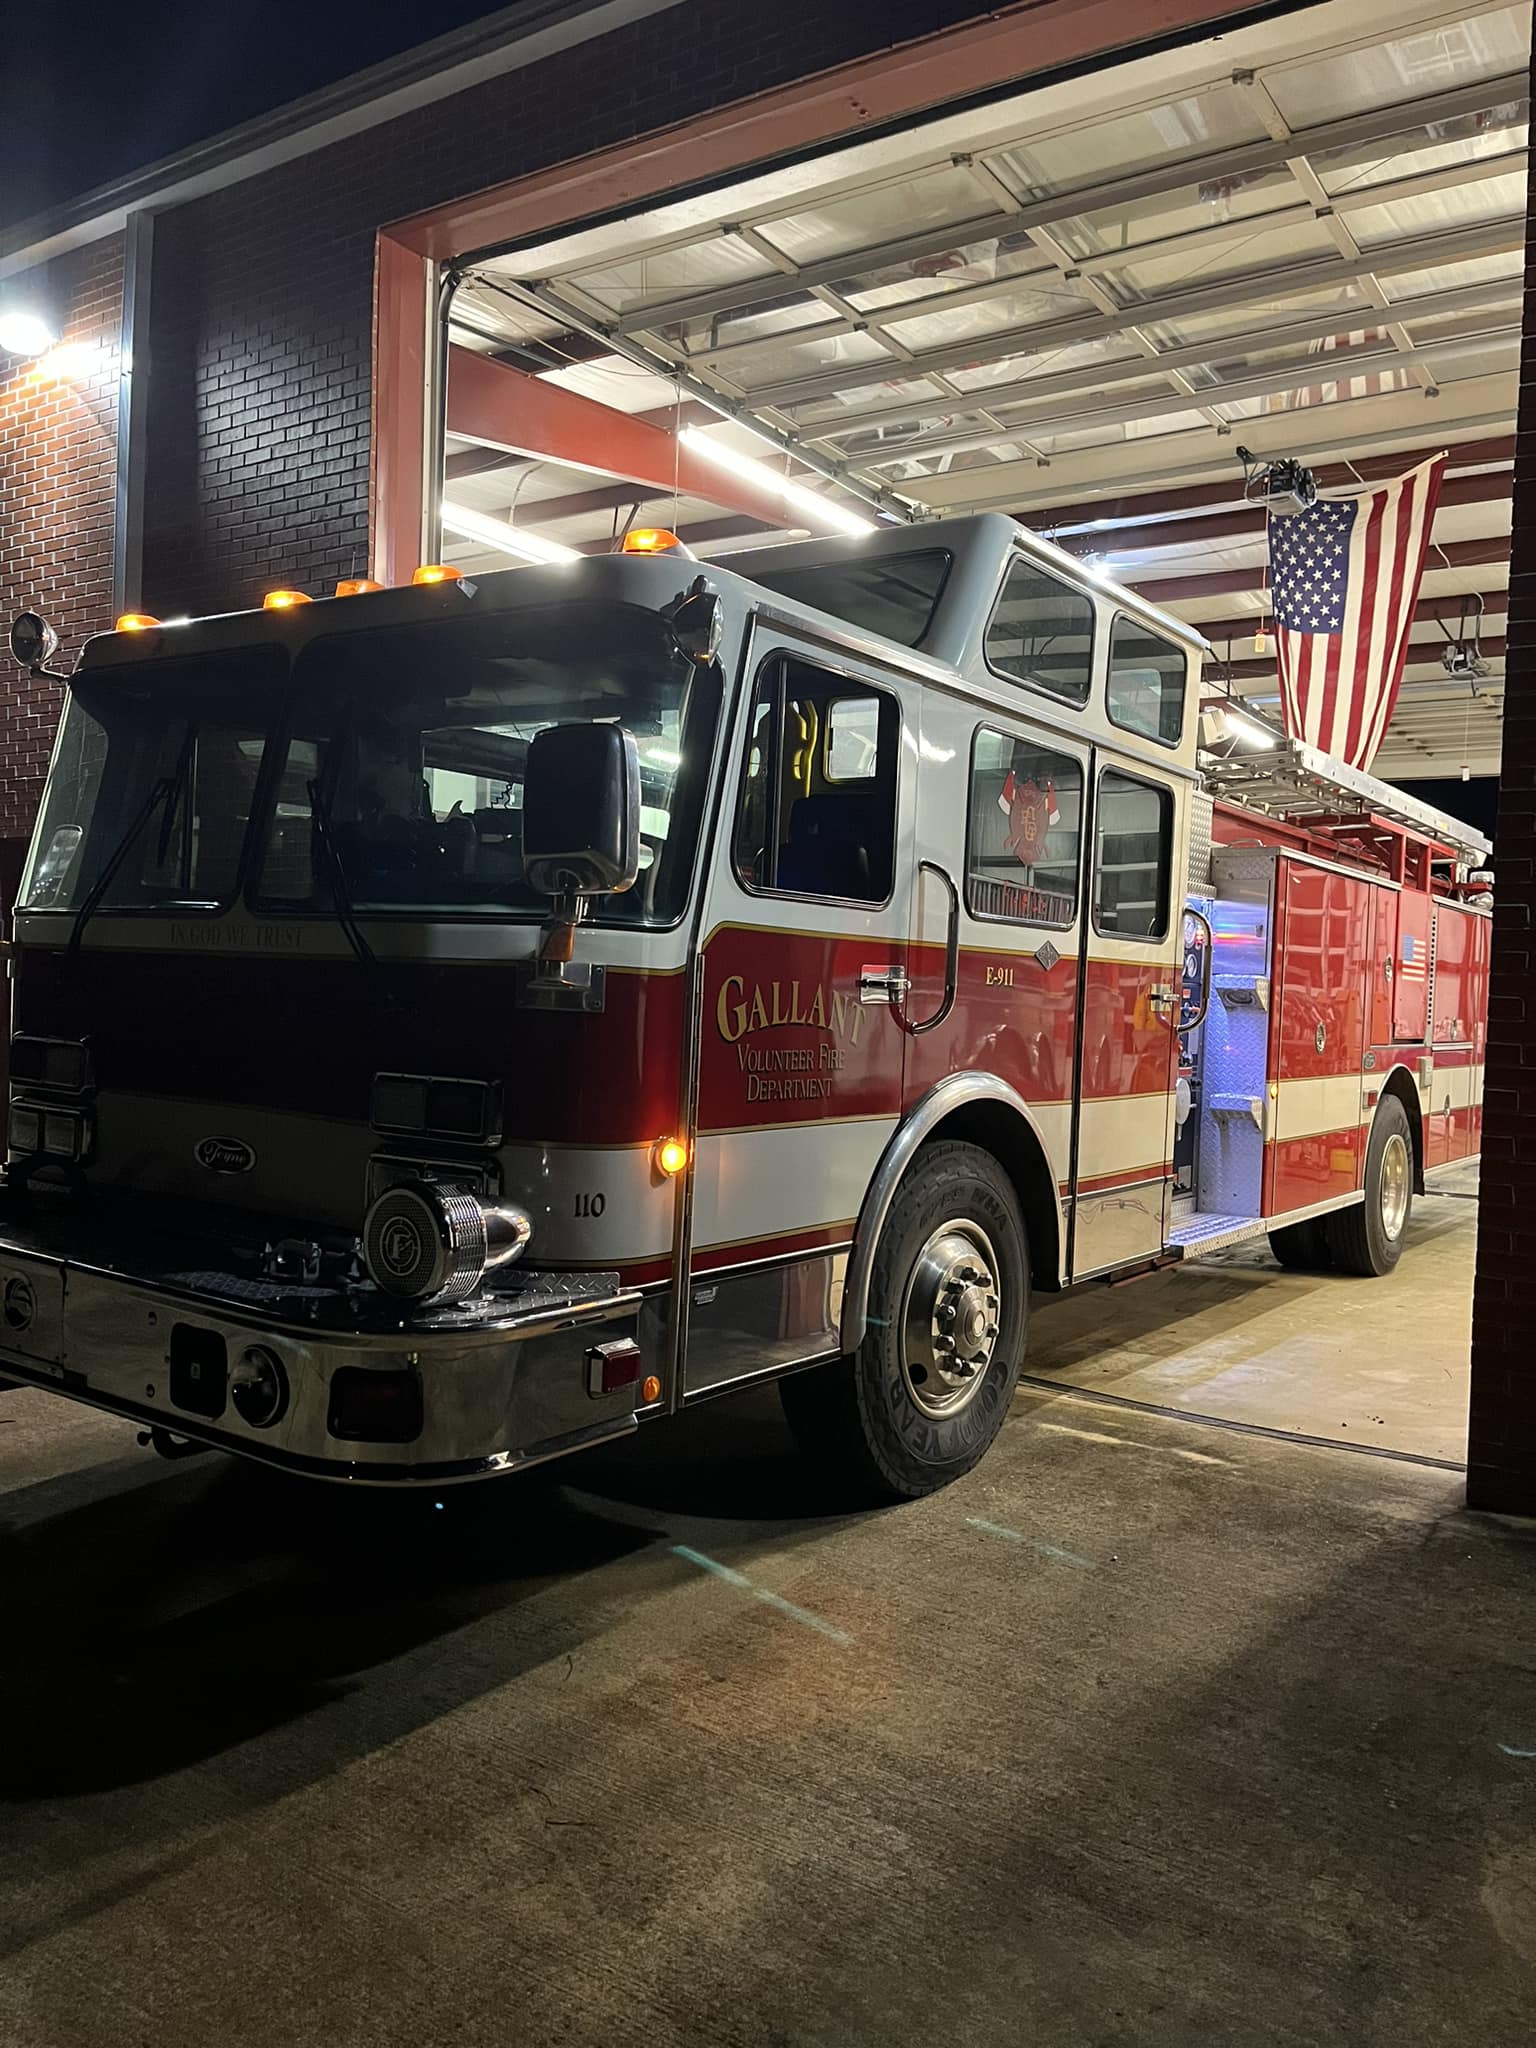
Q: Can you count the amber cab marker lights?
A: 5